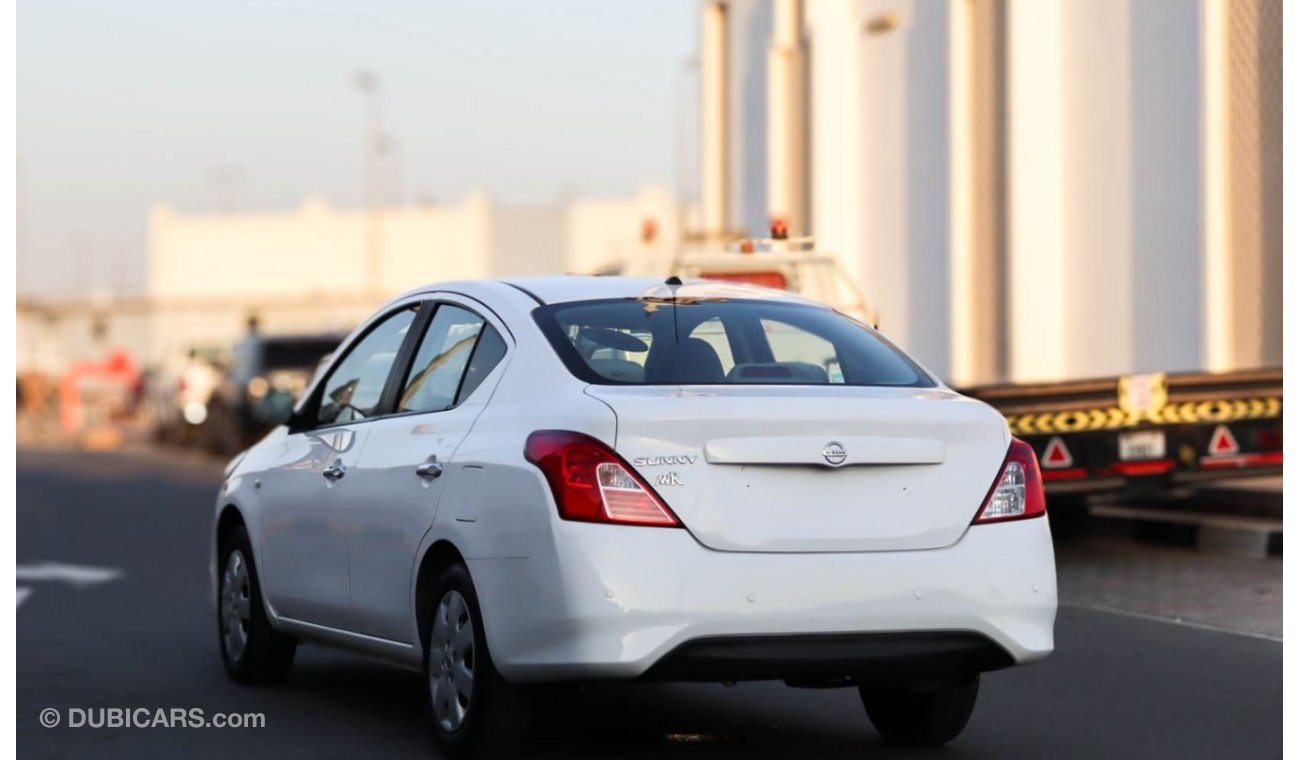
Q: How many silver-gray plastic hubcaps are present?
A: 2